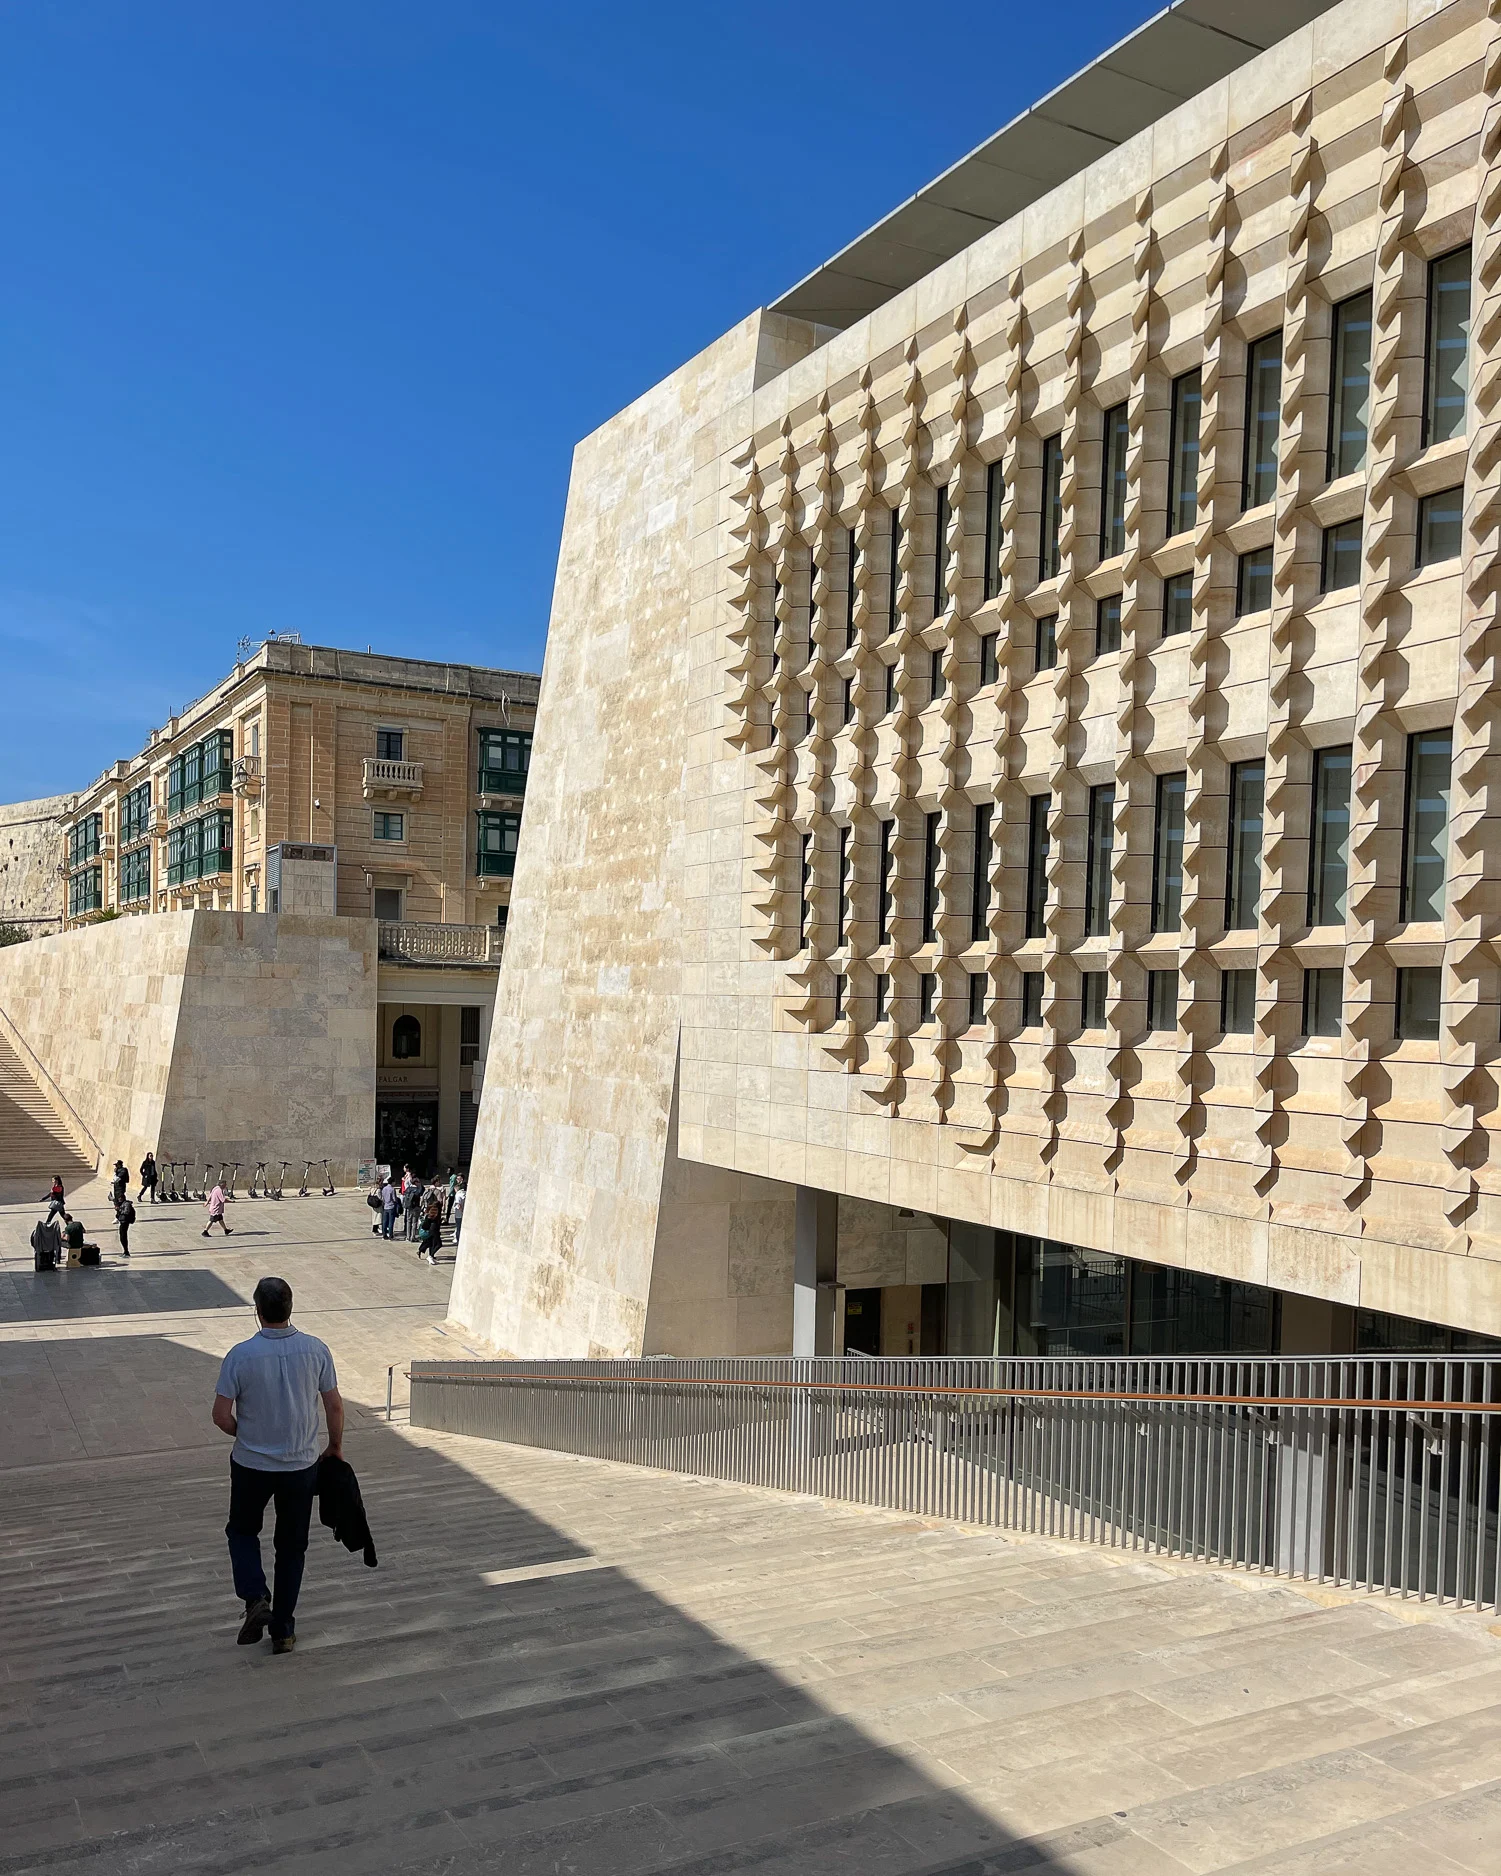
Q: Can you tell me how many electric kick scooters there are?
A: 11